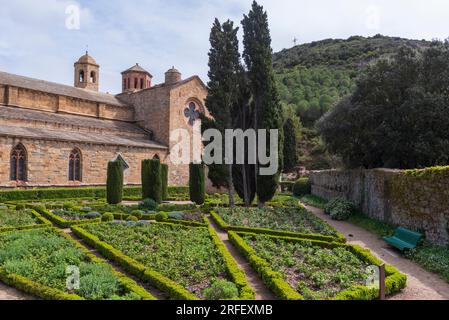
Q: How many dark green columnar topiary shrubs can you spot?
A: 4